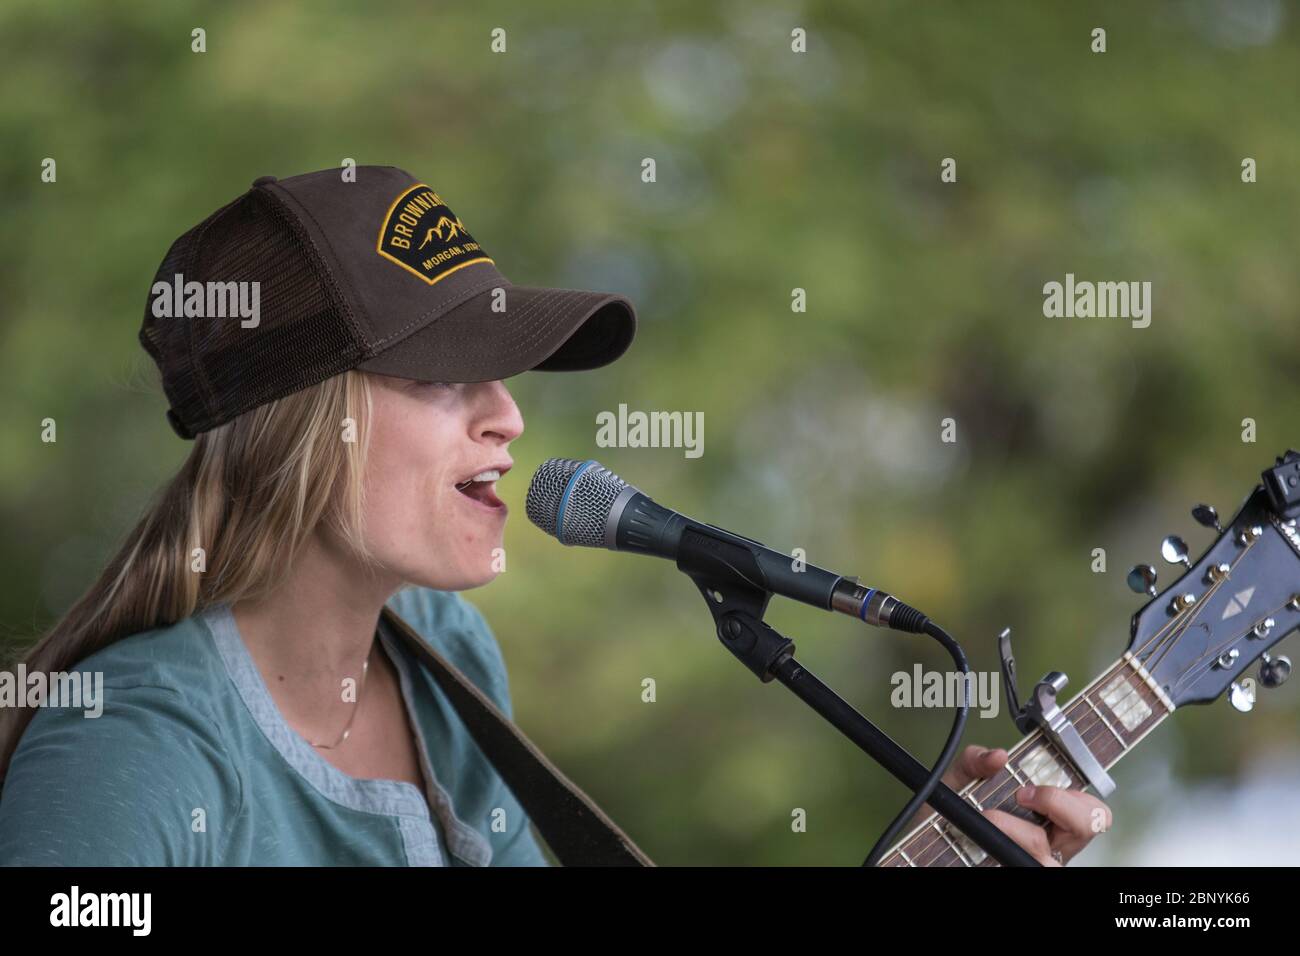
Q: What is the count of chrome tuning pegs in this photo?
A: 5